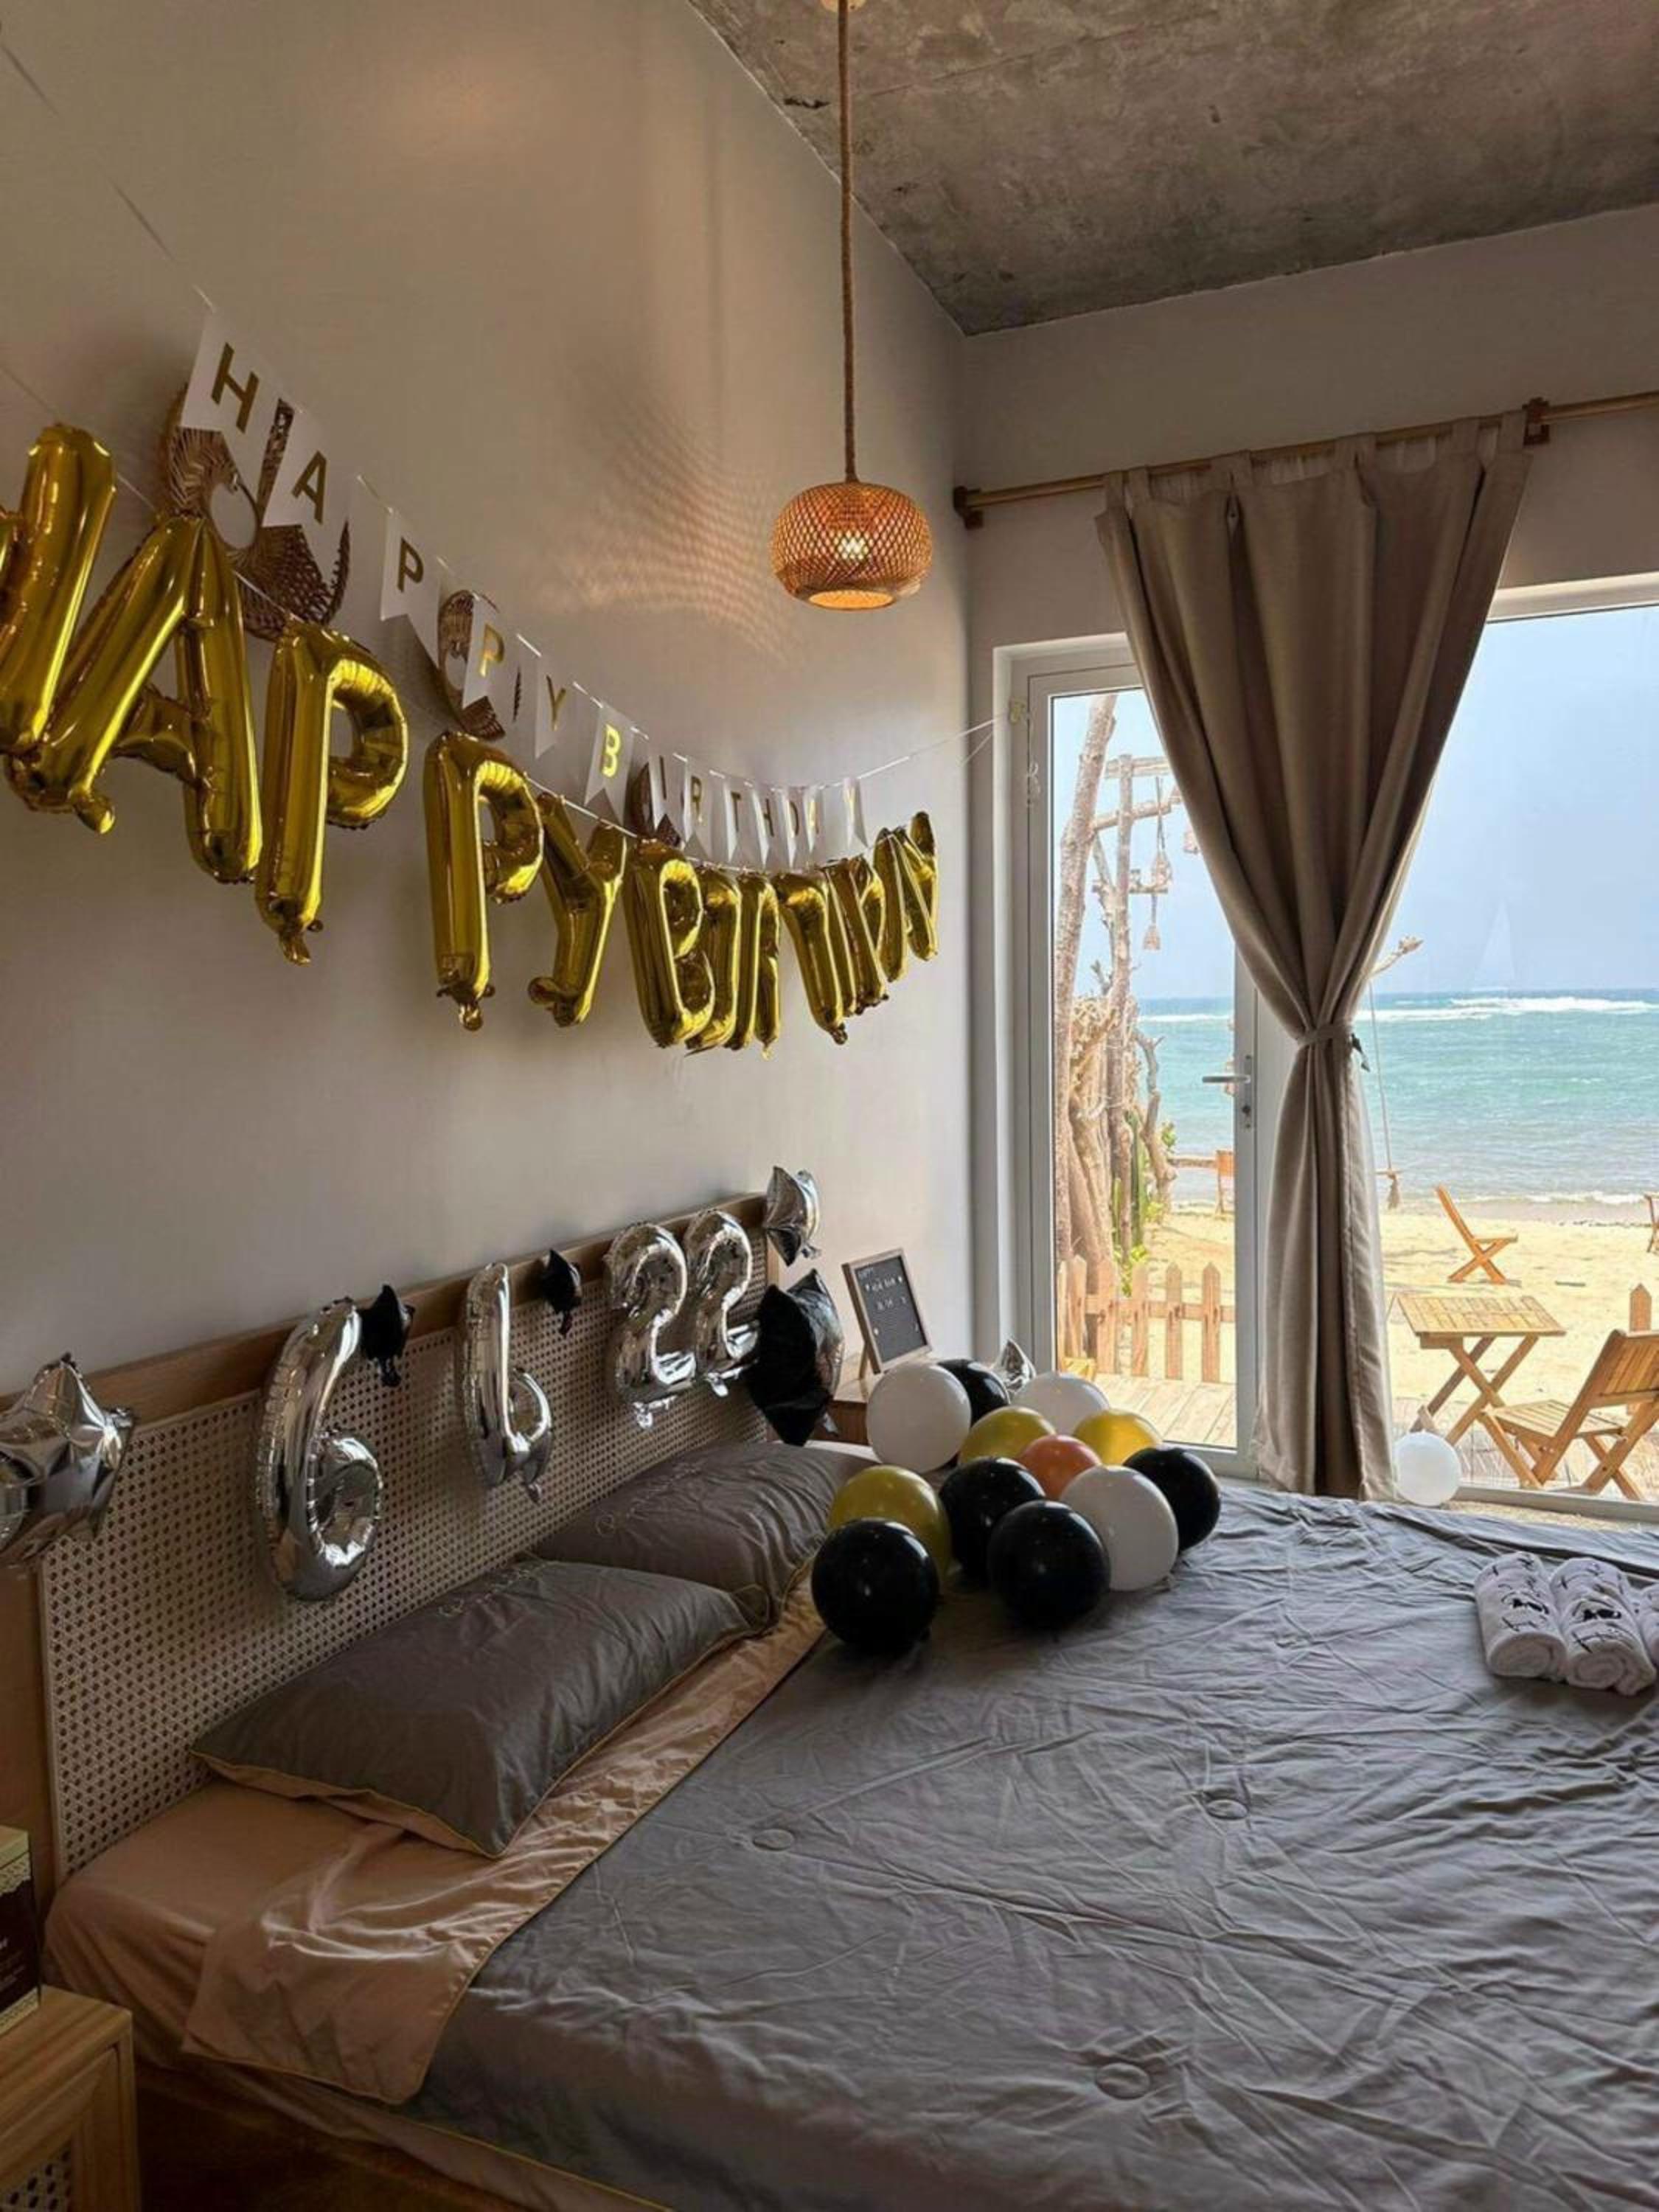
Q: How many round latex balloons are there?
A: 13